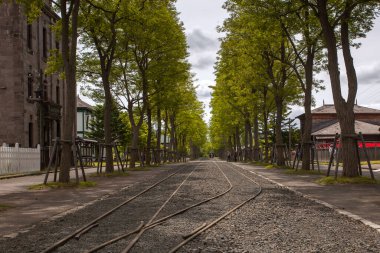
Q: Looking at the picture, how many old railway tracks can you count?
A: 2